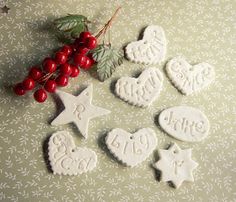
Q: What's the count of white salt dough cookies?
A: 8